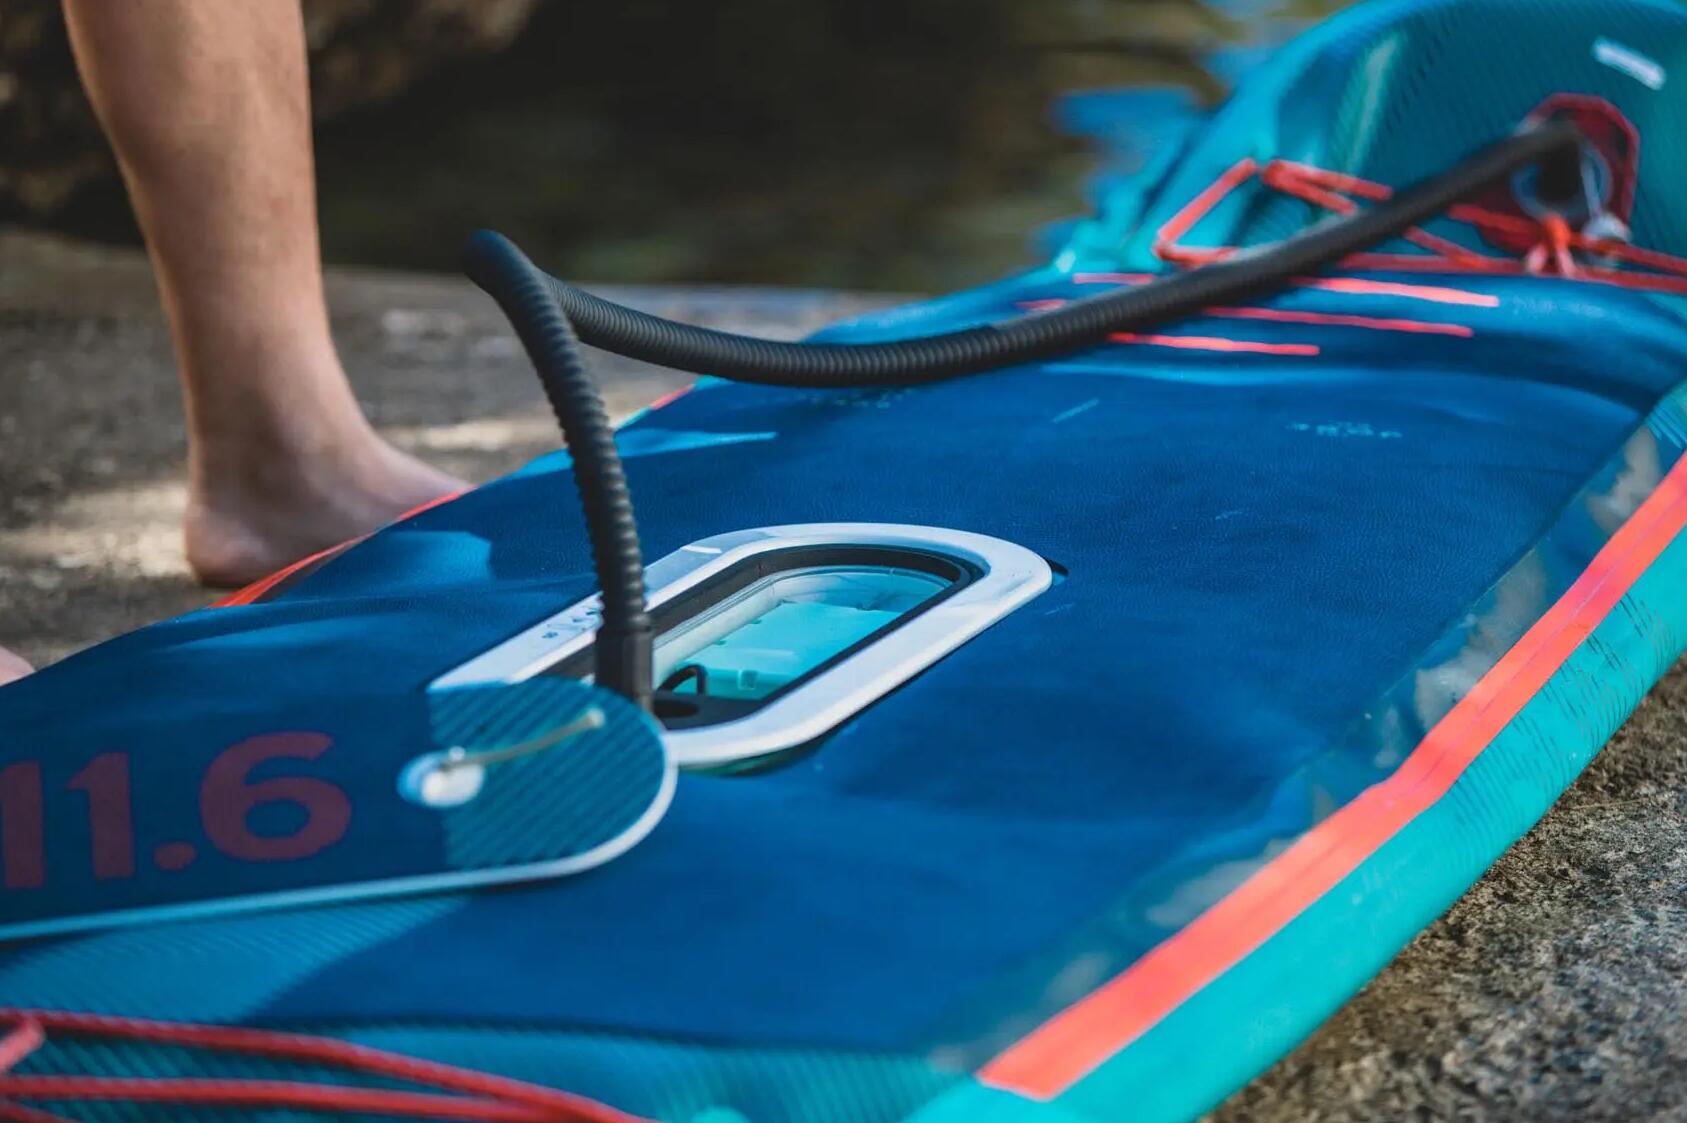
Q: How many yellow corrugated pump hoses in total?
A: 0